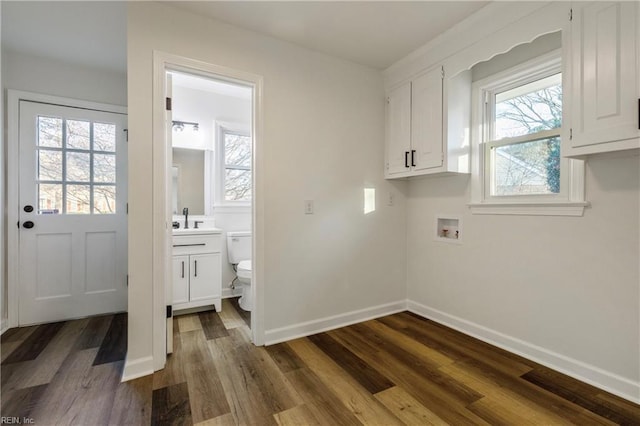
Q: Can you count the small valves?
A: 2